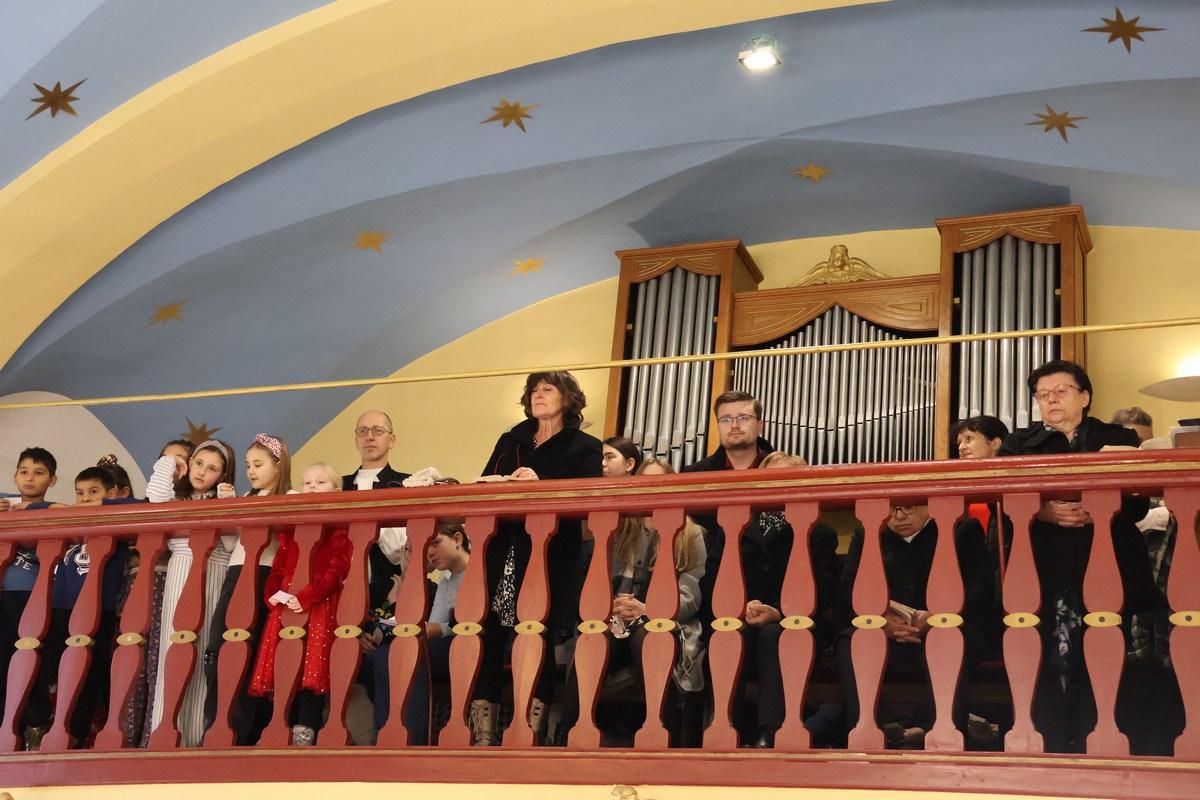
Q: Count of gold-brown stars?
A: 9